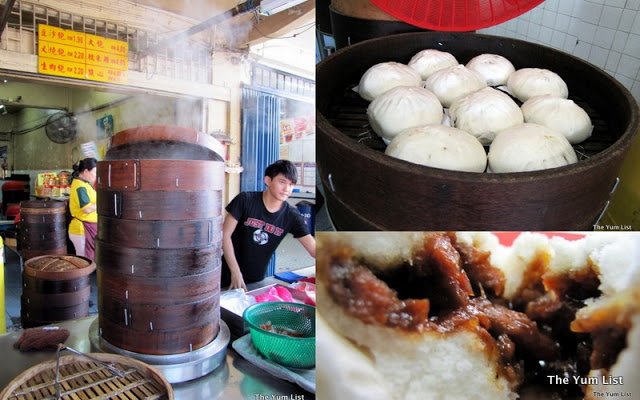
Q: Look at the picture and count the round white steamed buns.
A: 10